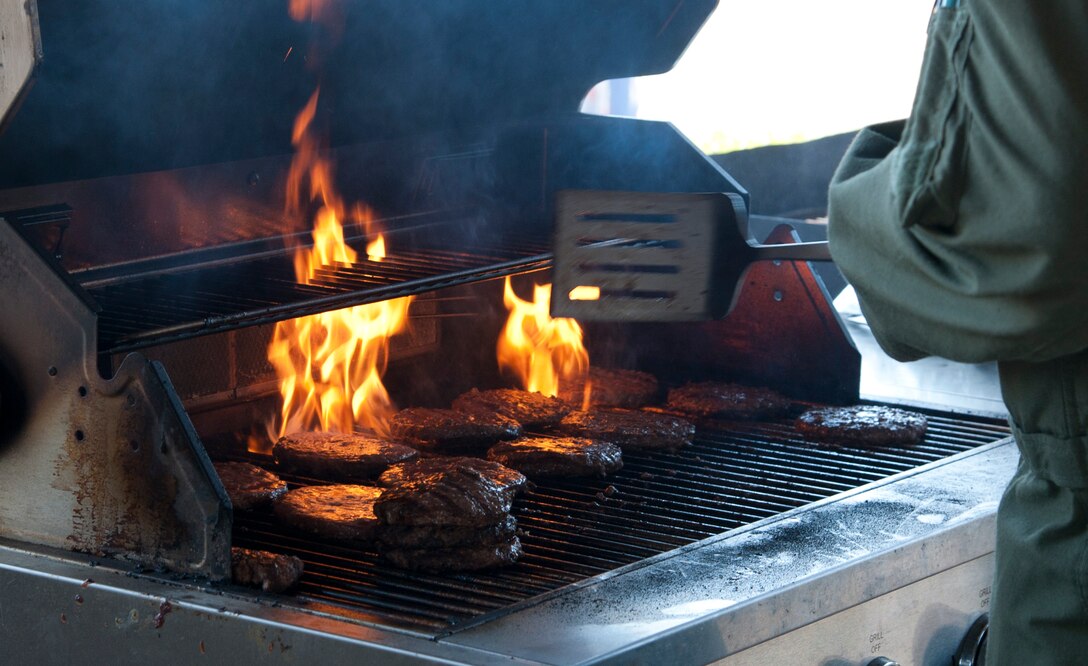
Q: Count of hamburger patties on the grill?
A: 14